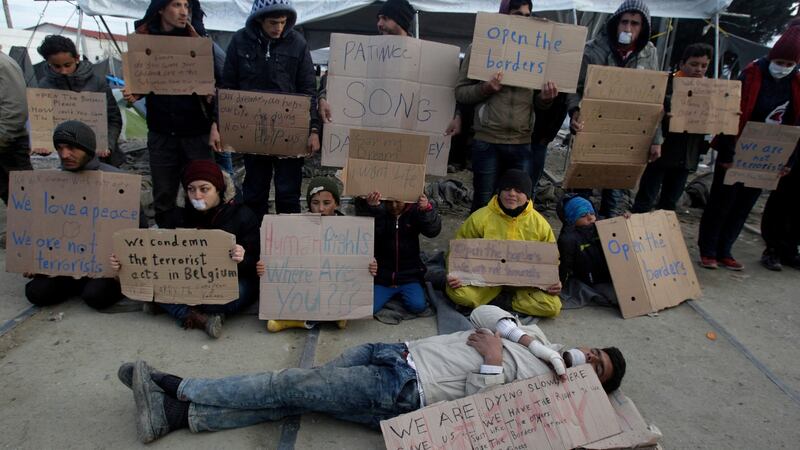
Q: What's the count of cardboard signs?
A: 15